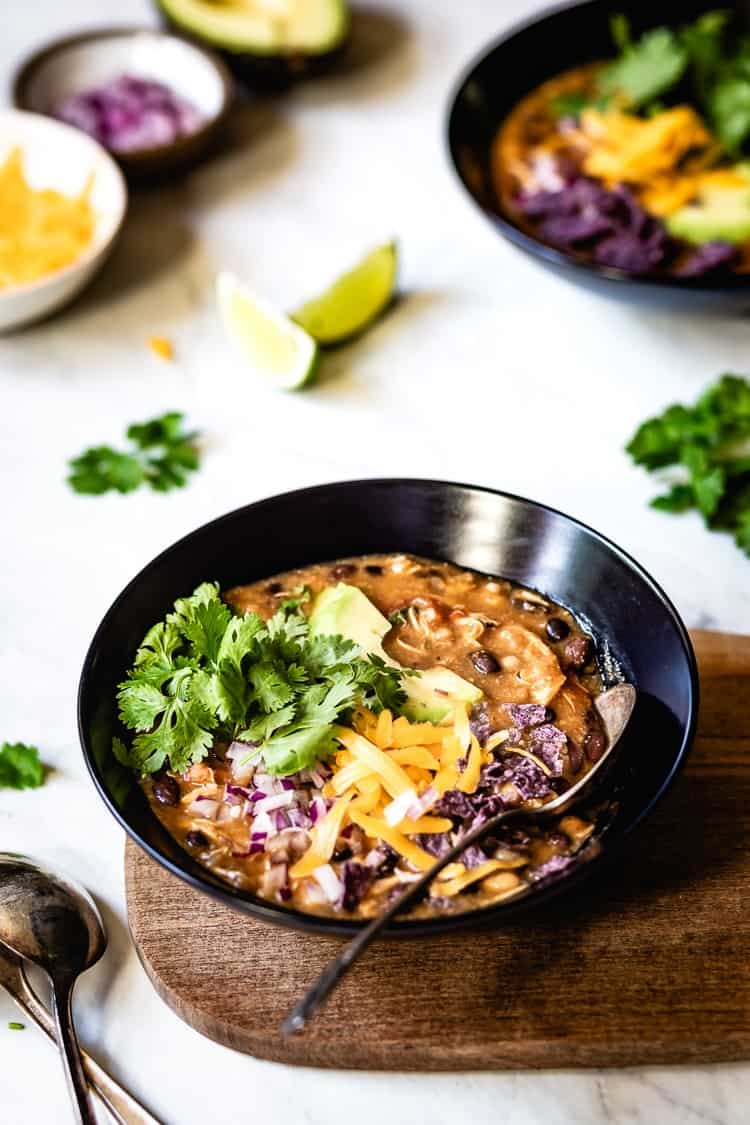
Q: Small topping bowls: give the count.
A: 2